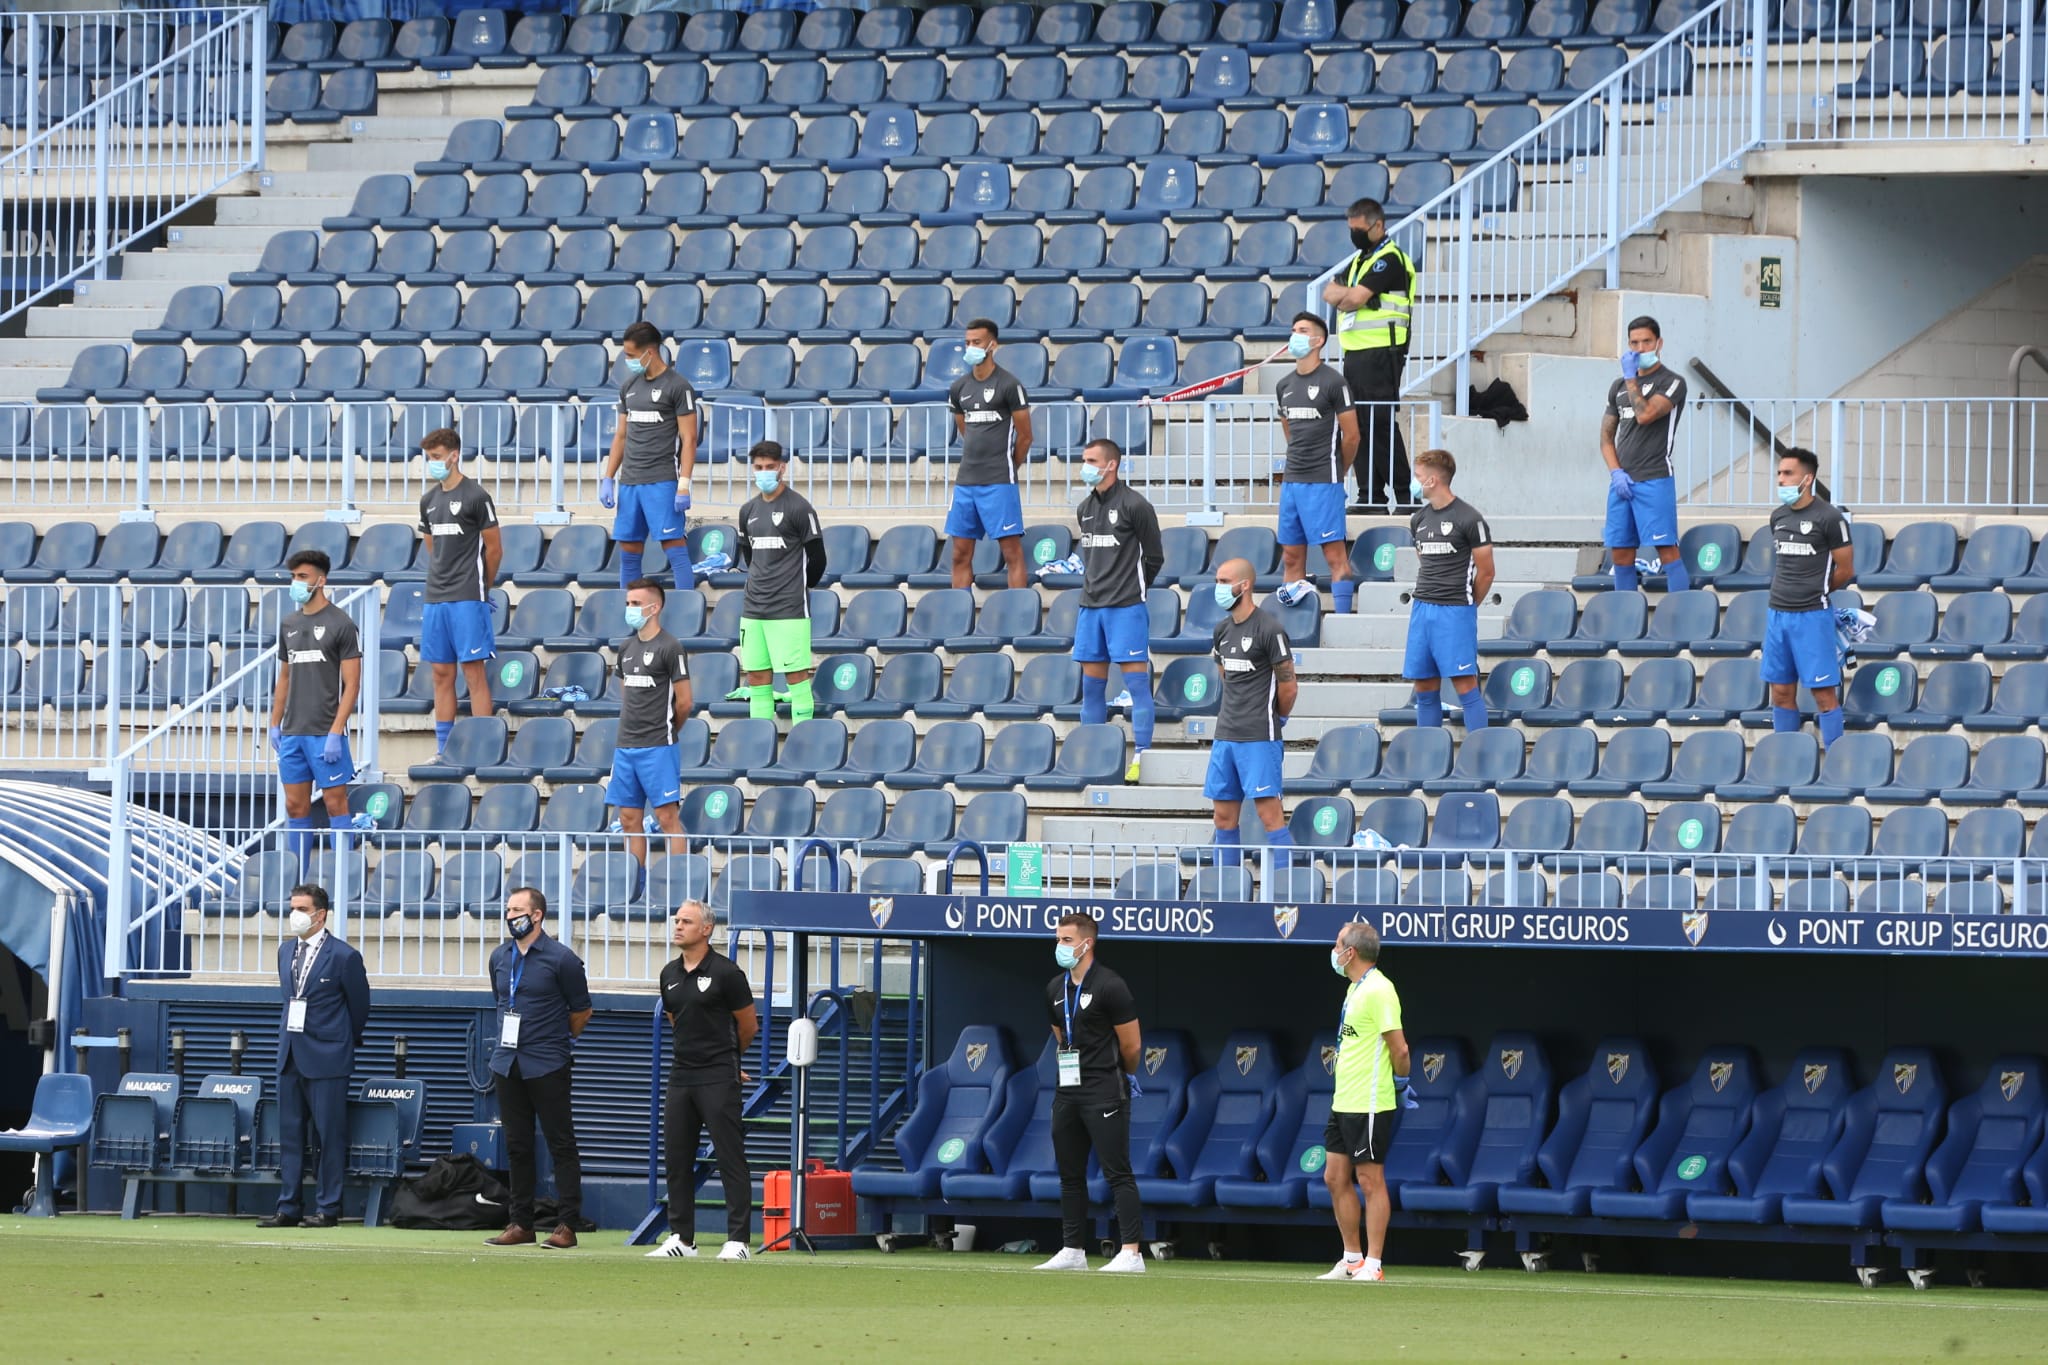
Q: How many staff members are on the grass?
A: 5